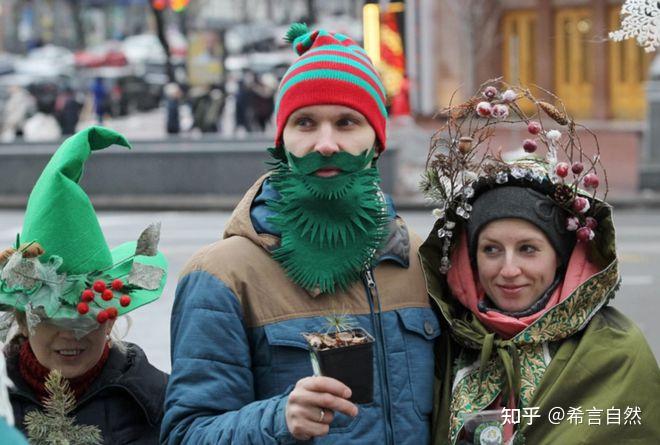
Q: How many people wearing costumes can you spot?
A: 3